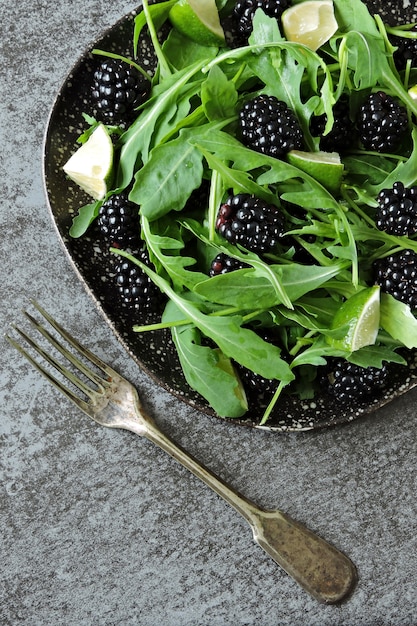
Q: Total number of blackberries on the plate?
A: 14